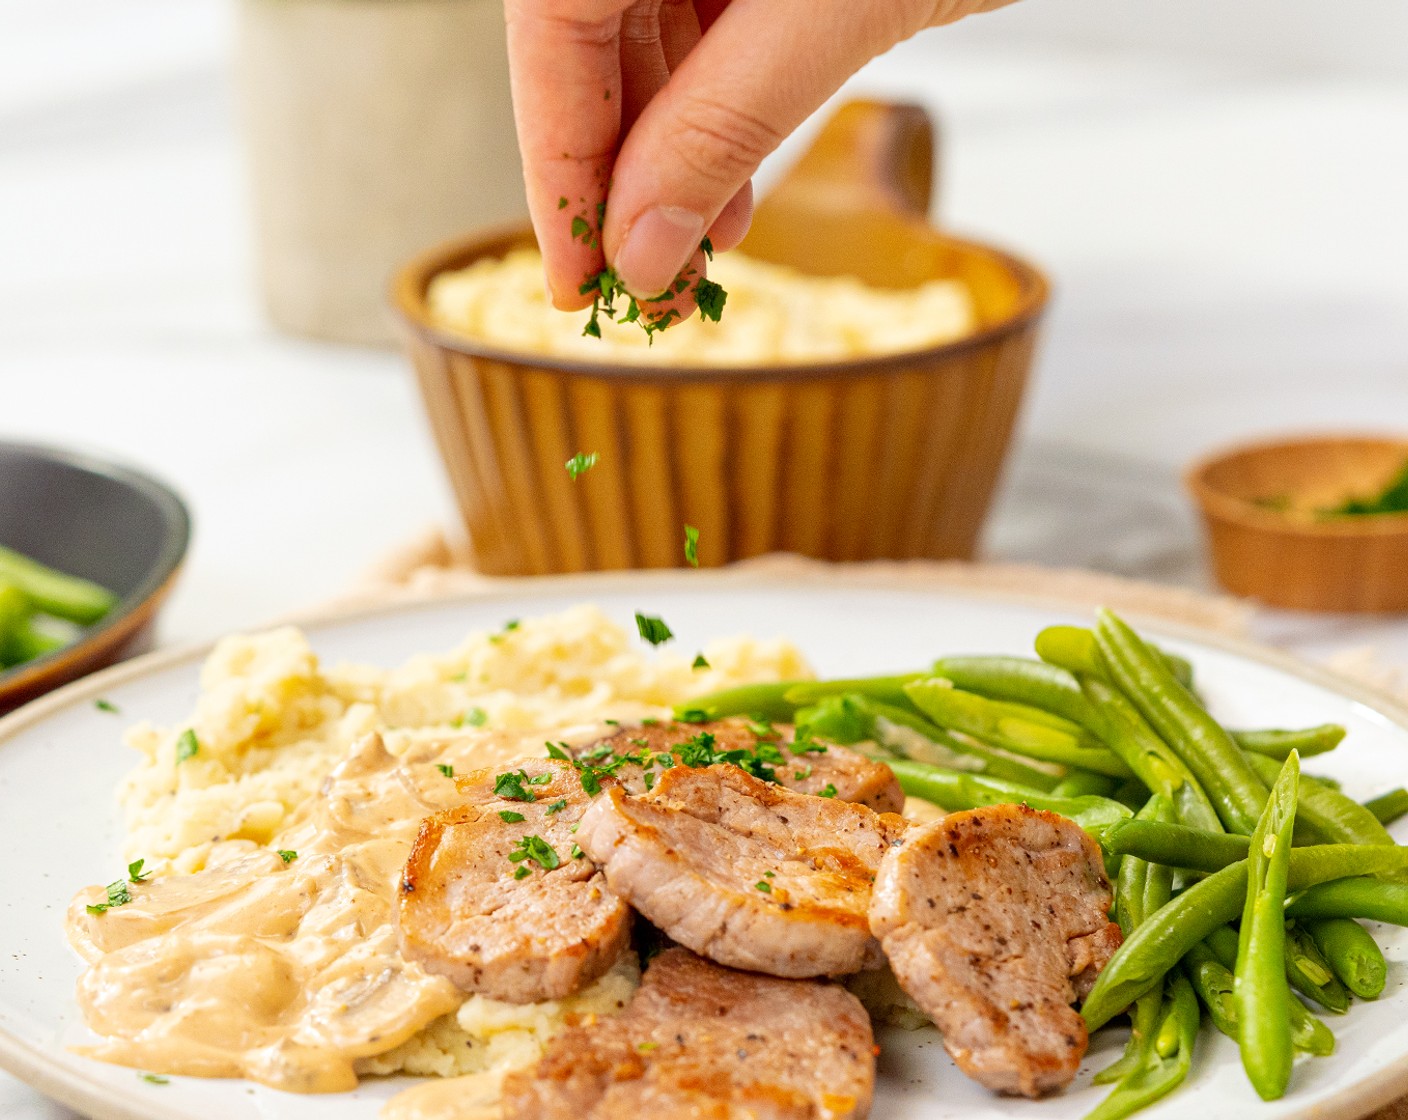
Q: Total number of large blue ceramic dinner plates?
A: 0